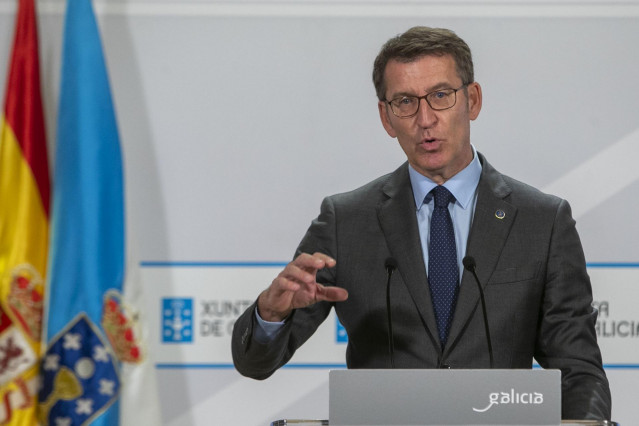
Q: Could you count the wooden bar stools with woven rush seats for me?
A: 0